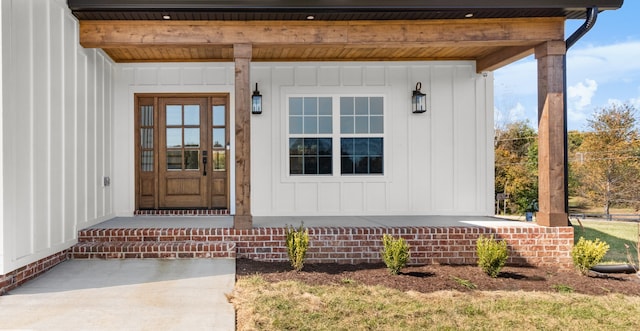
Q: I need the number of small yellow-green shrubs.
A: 4